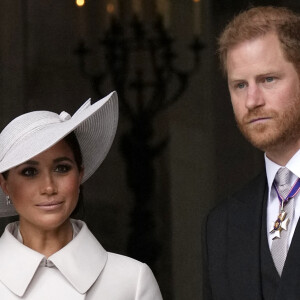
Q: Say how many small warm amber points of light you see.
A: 3